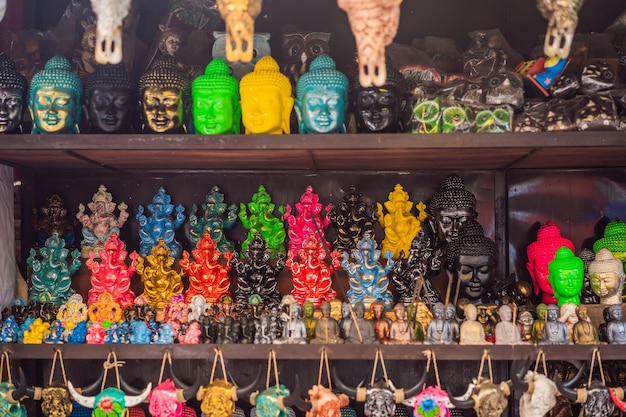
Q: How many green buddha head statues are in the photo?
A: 3